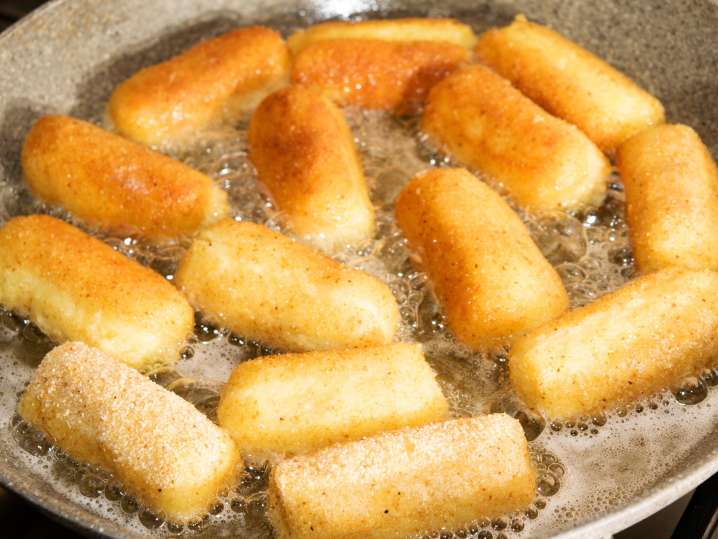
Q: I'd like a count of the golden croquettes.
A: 15